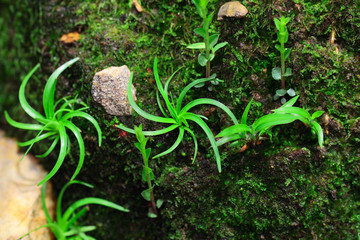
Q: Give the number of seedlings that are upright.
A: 3